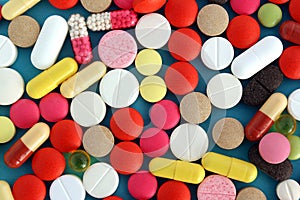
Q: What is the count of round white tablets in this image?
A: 12